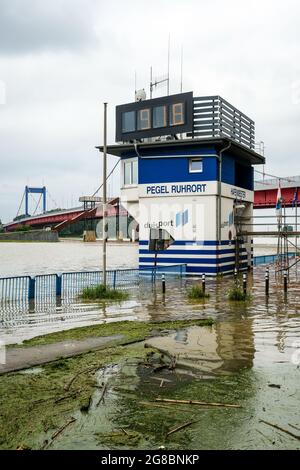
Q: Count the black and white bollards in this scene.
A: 6